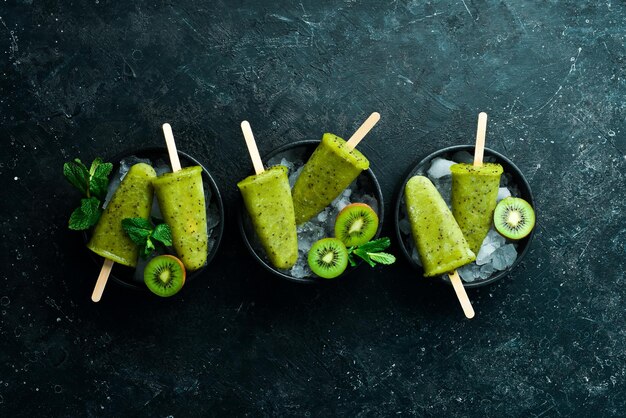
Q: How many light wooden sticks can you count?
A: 6